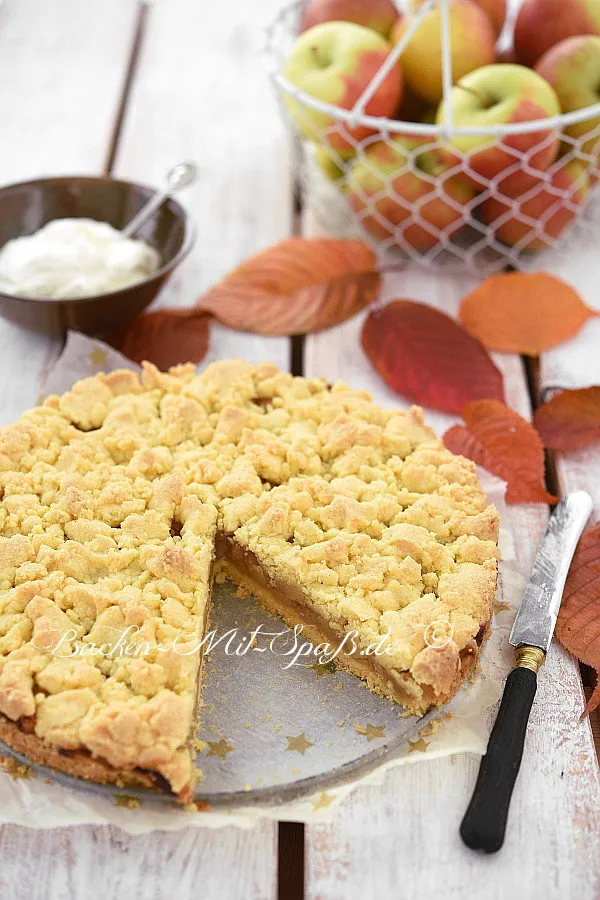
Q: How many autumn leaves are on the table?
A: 7